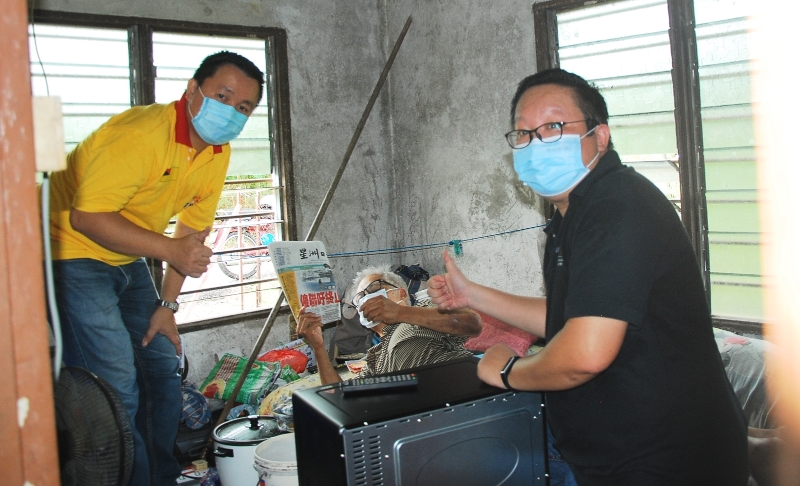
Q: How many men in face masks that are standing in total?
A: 2